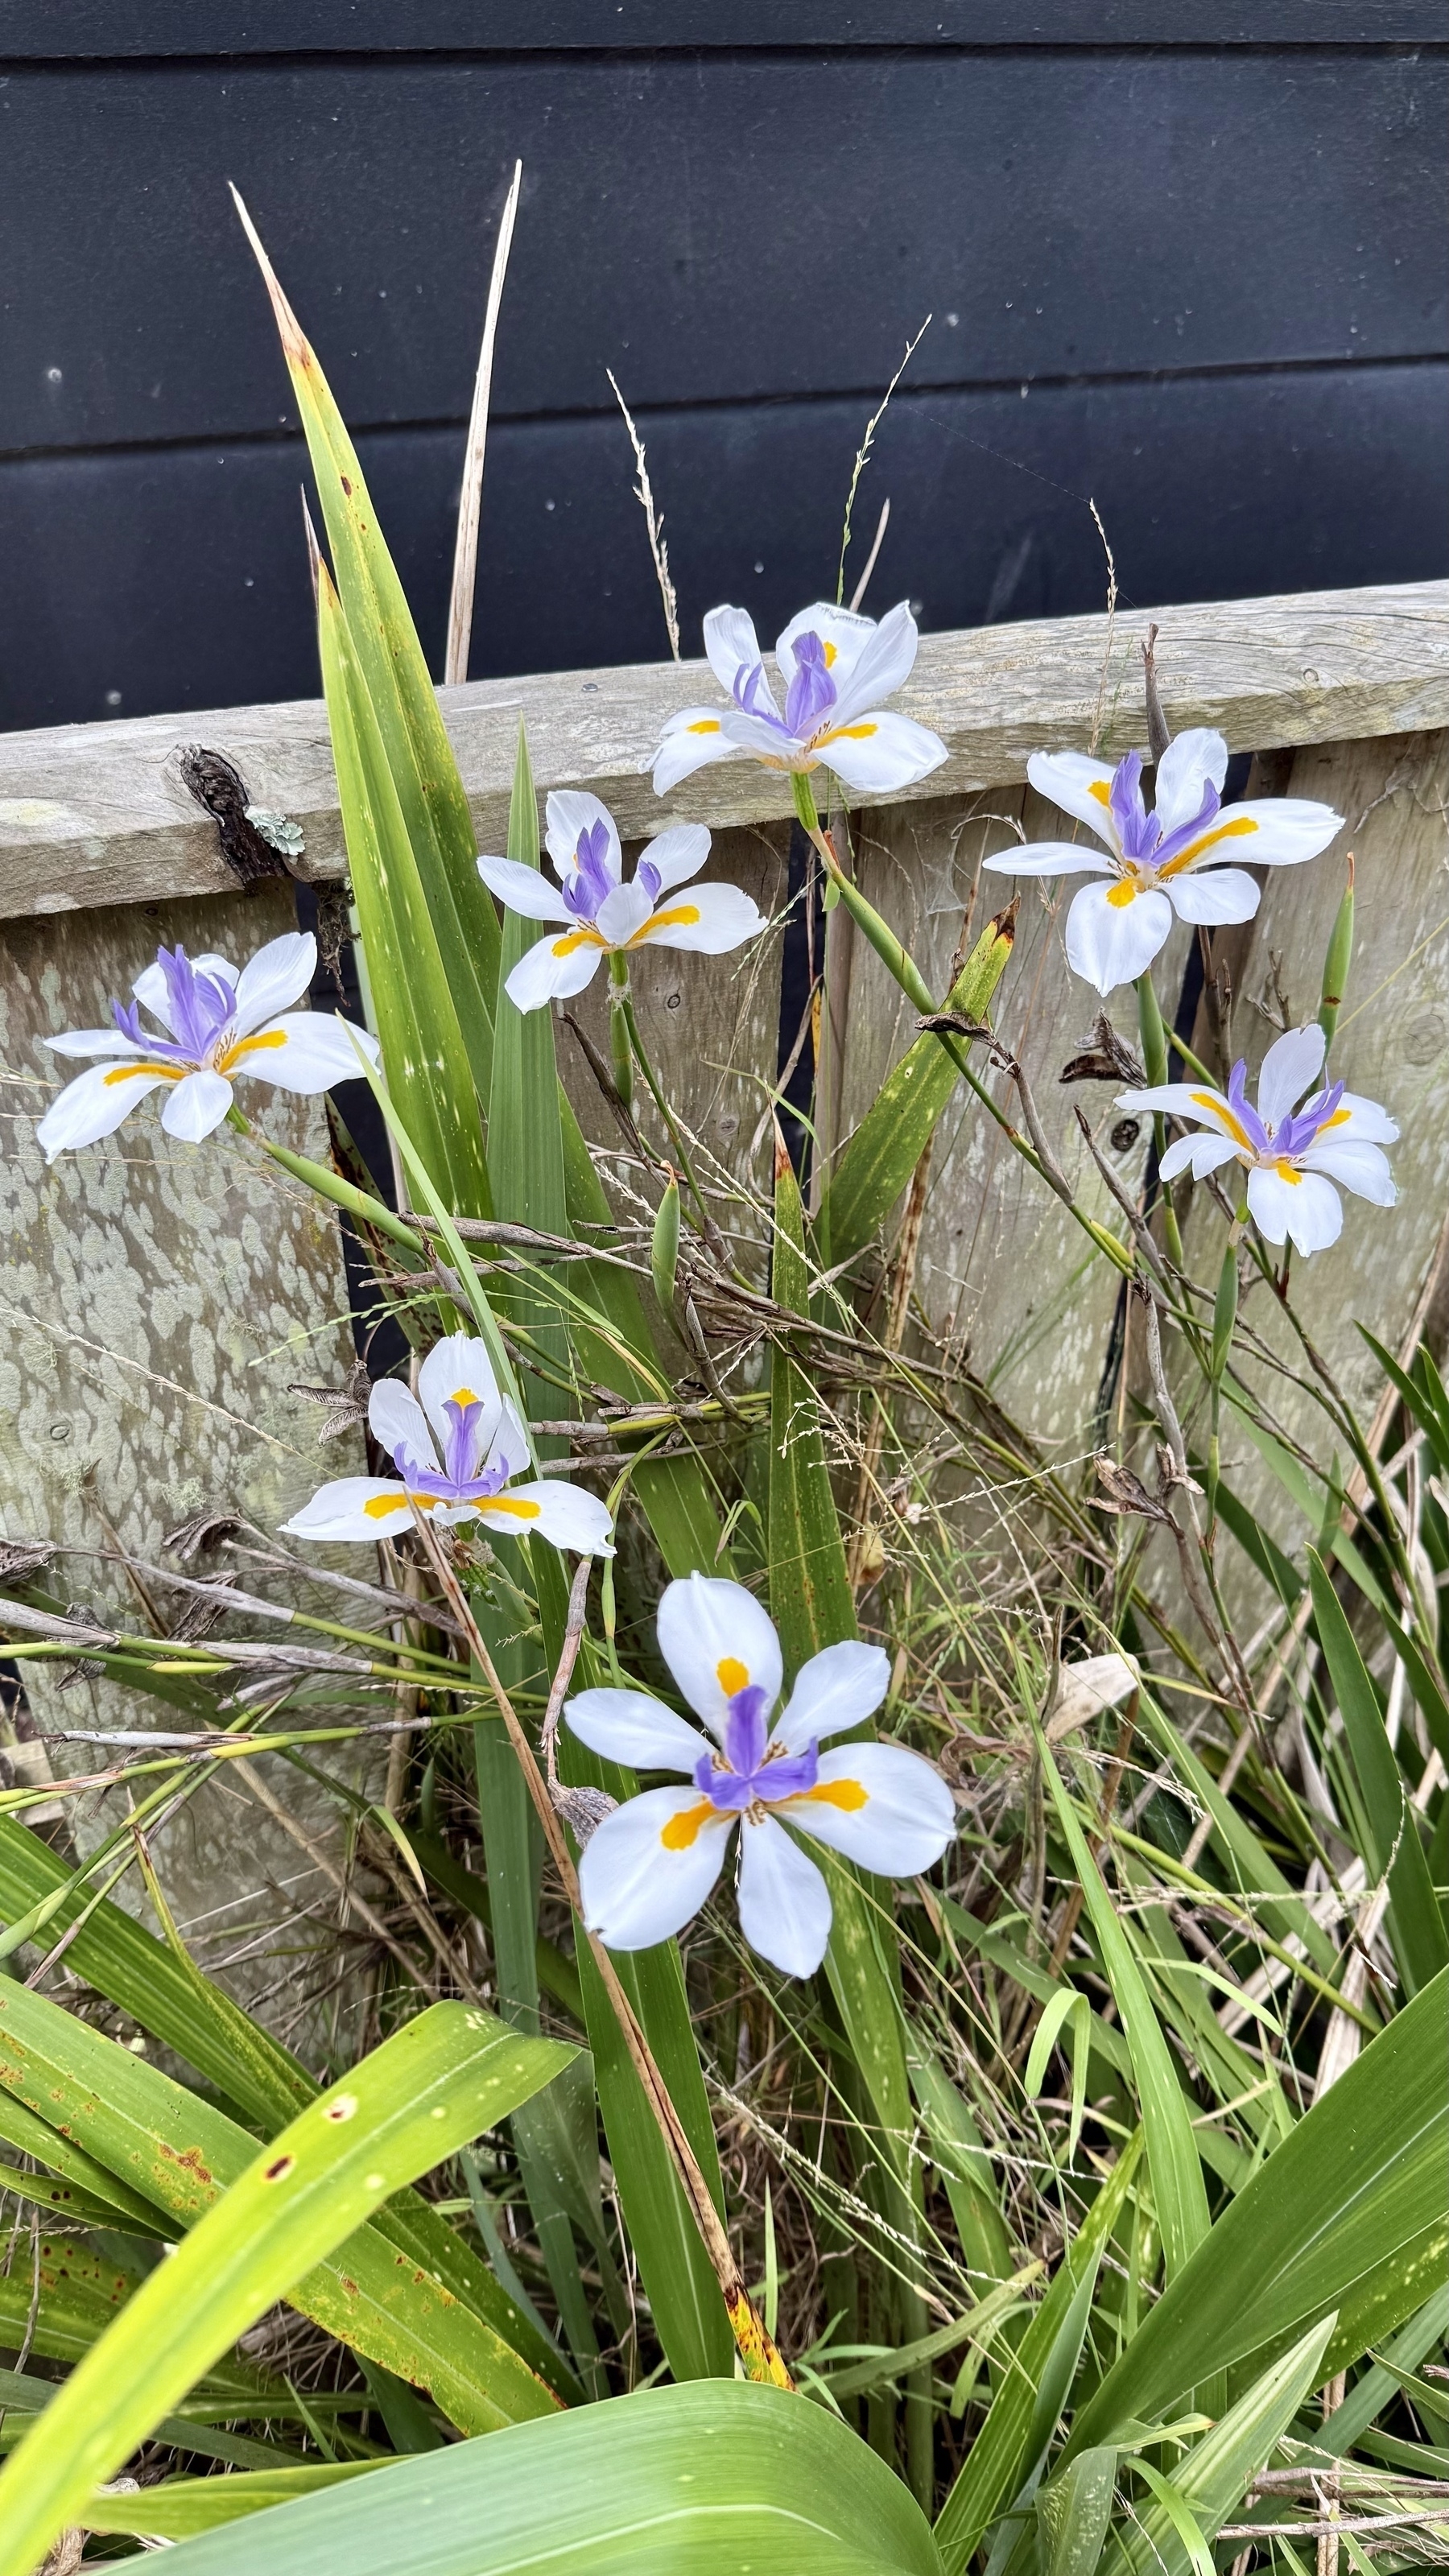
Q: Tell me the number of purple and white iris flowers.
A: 7